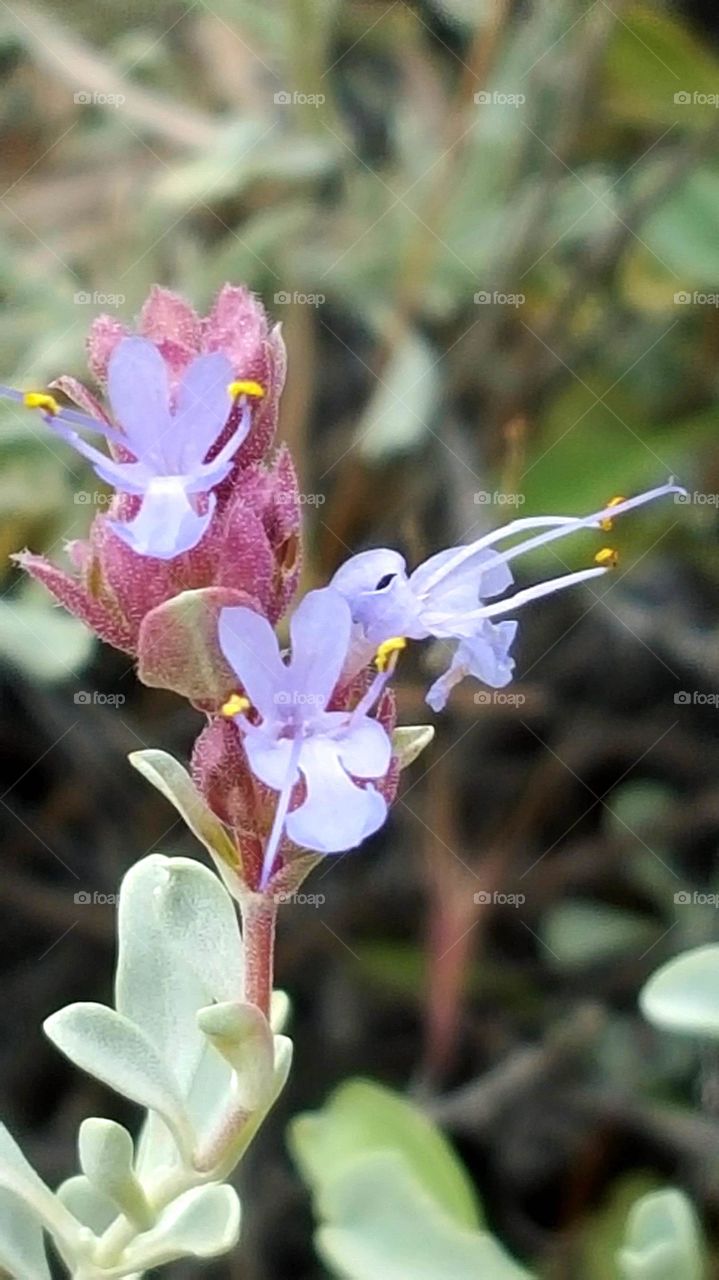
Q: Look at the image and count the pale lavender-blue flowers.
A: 3